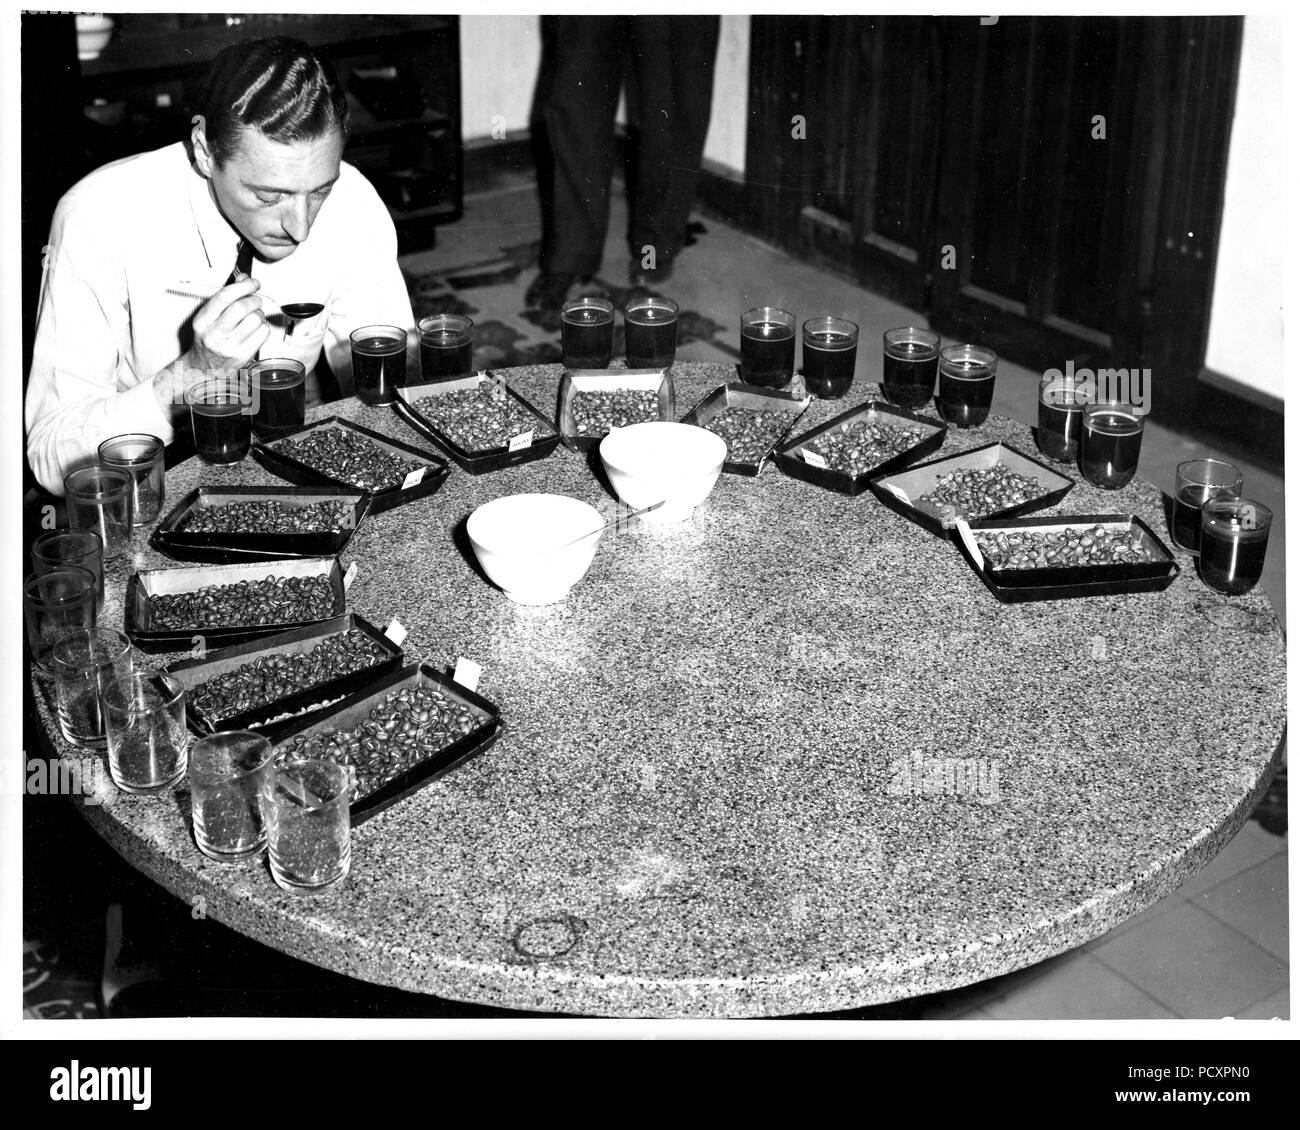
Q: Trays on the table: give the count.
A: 11